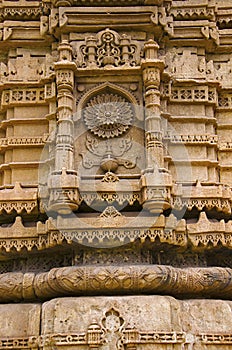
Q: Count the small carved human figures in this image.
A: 0